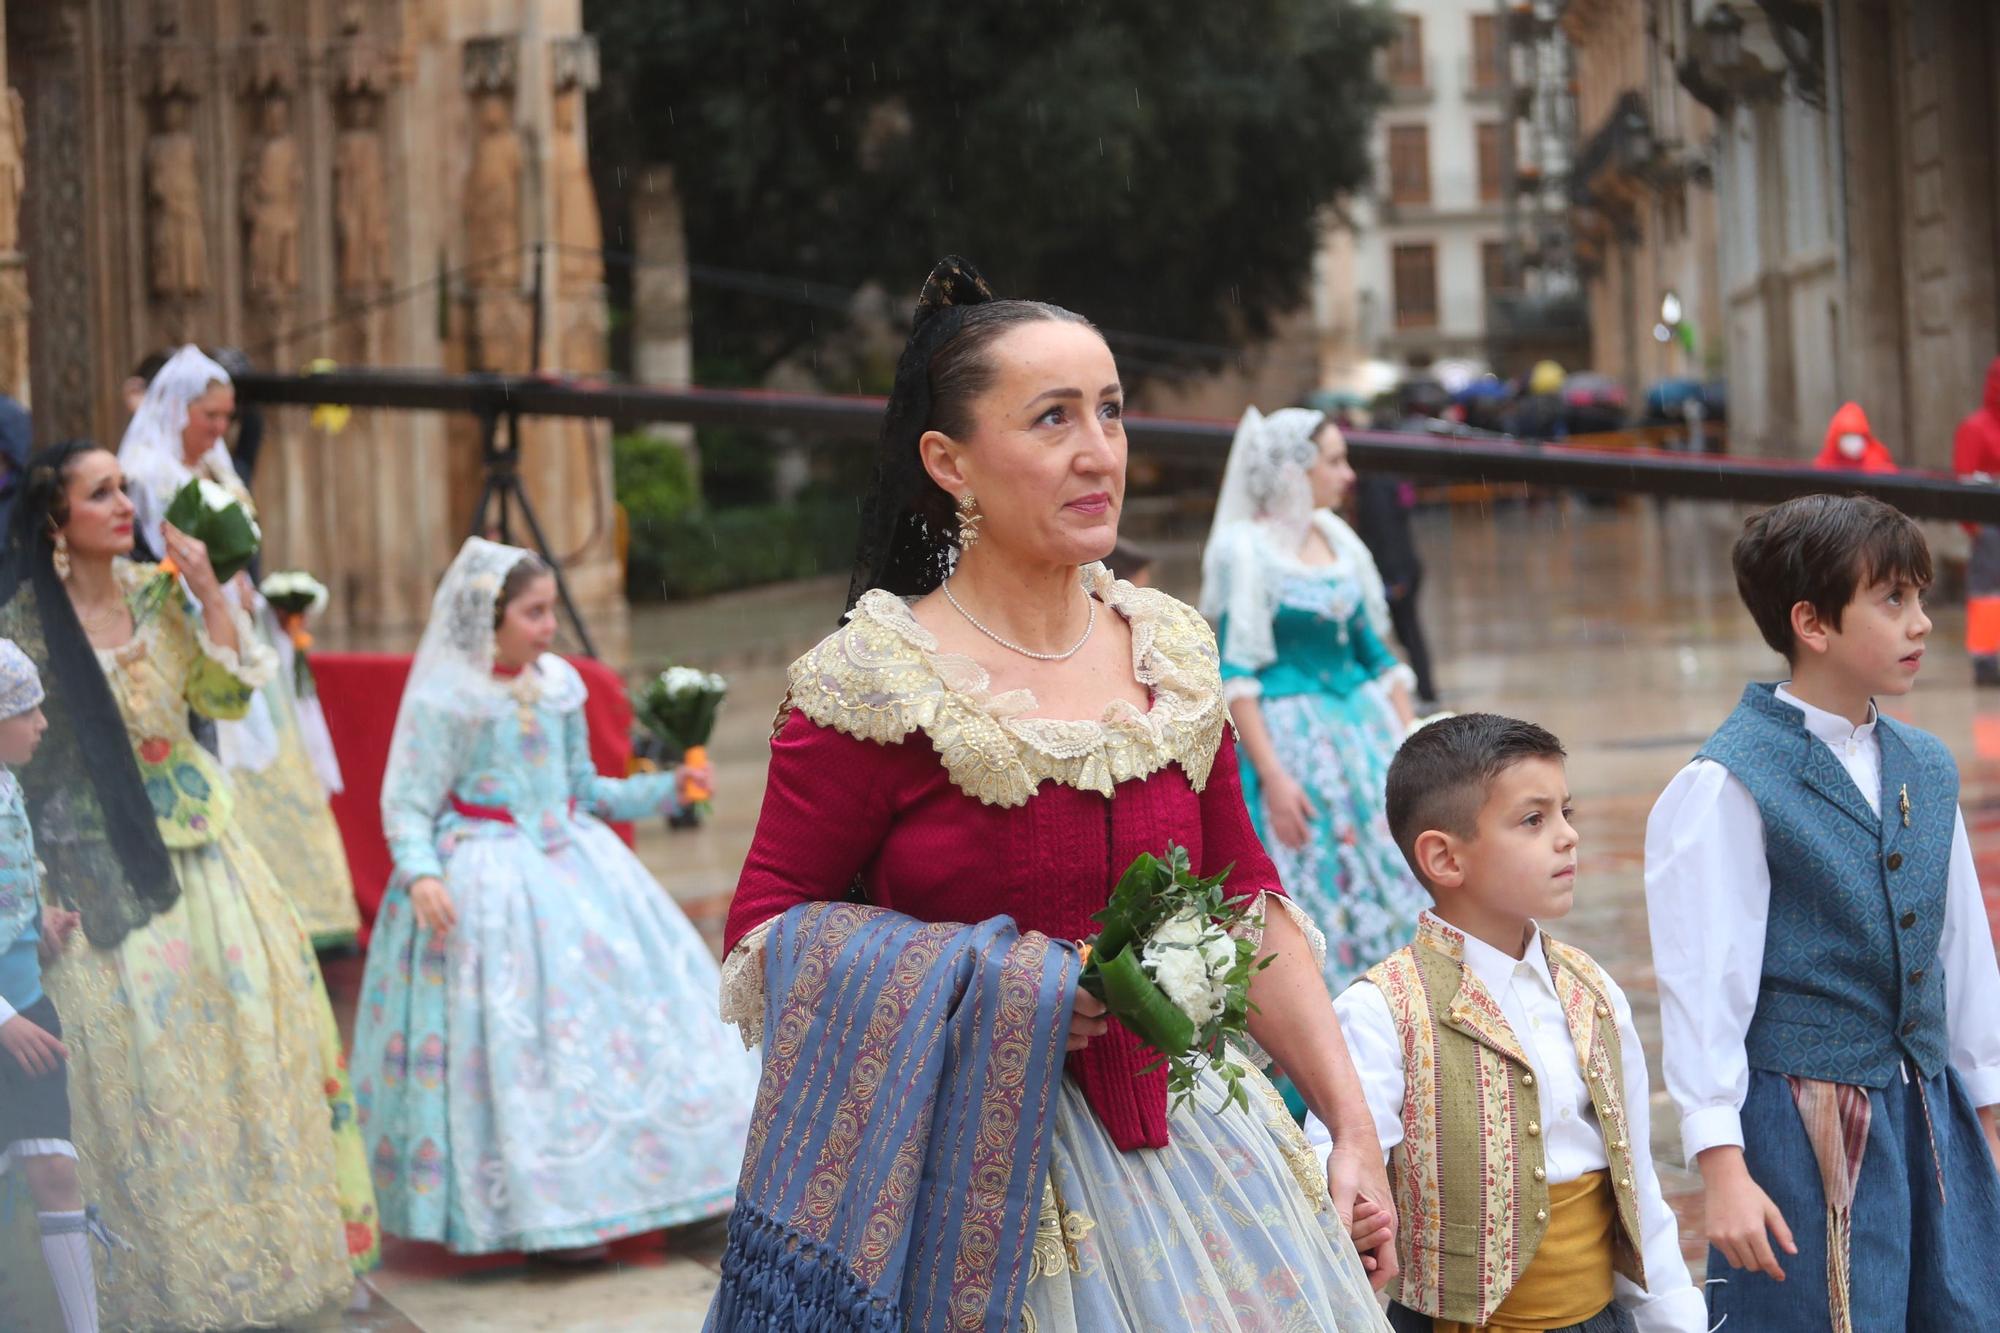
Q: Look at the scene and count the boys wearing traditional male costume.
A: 3